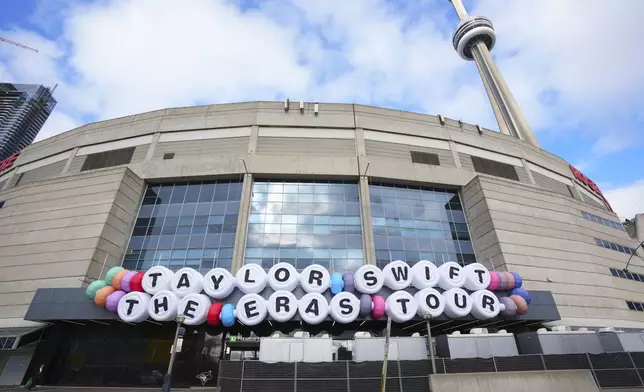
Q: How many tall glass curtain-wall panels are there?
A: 3